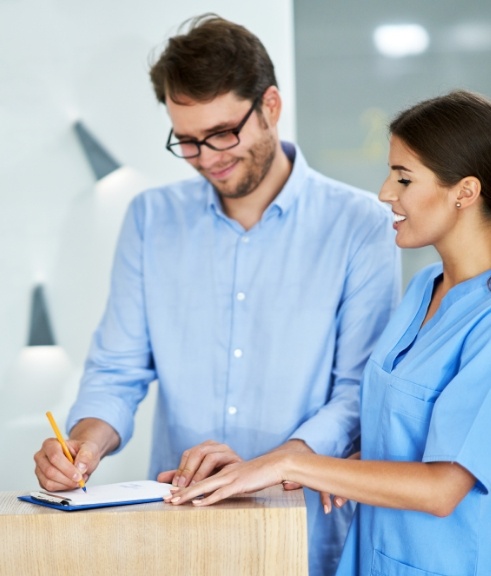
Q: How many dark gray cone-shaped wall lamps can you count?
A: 2